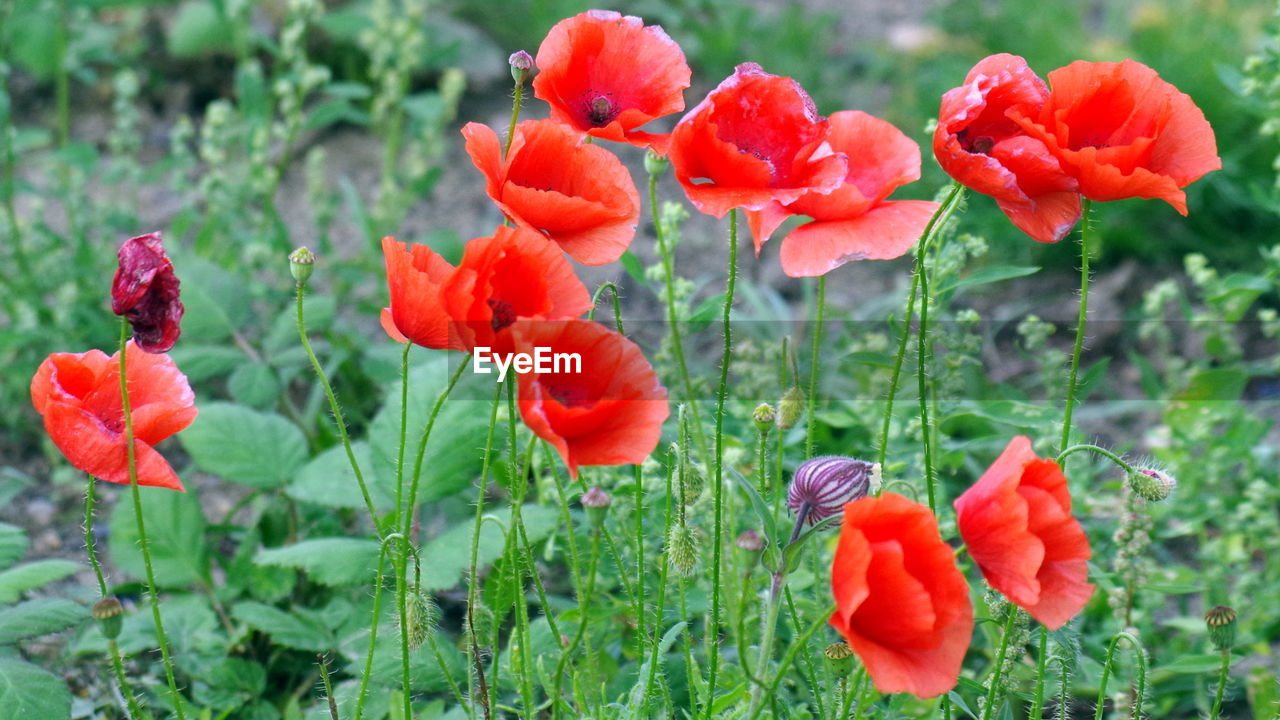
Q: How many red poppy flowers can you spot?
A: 12